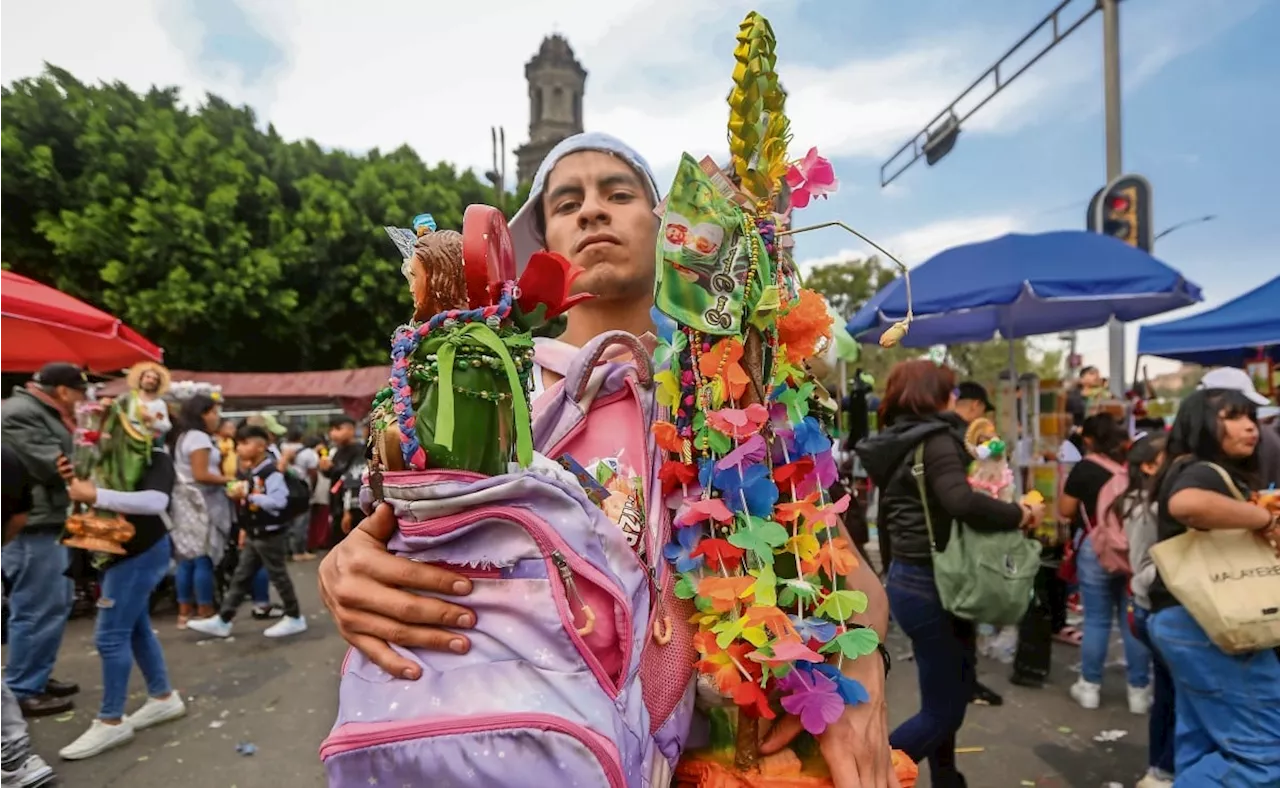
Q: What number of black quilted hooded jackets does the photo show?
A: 1